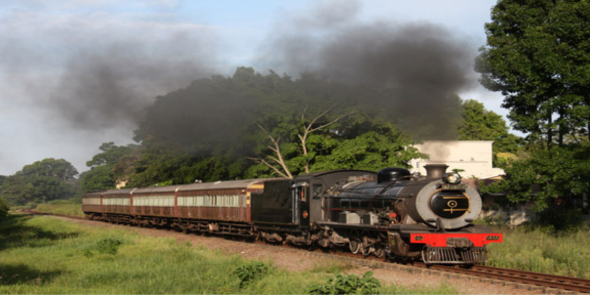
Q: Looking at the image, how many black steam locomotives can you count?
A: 1